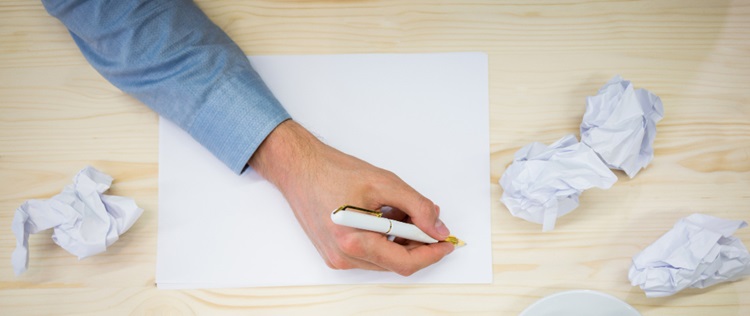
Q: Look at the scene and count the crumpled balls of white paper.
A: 4